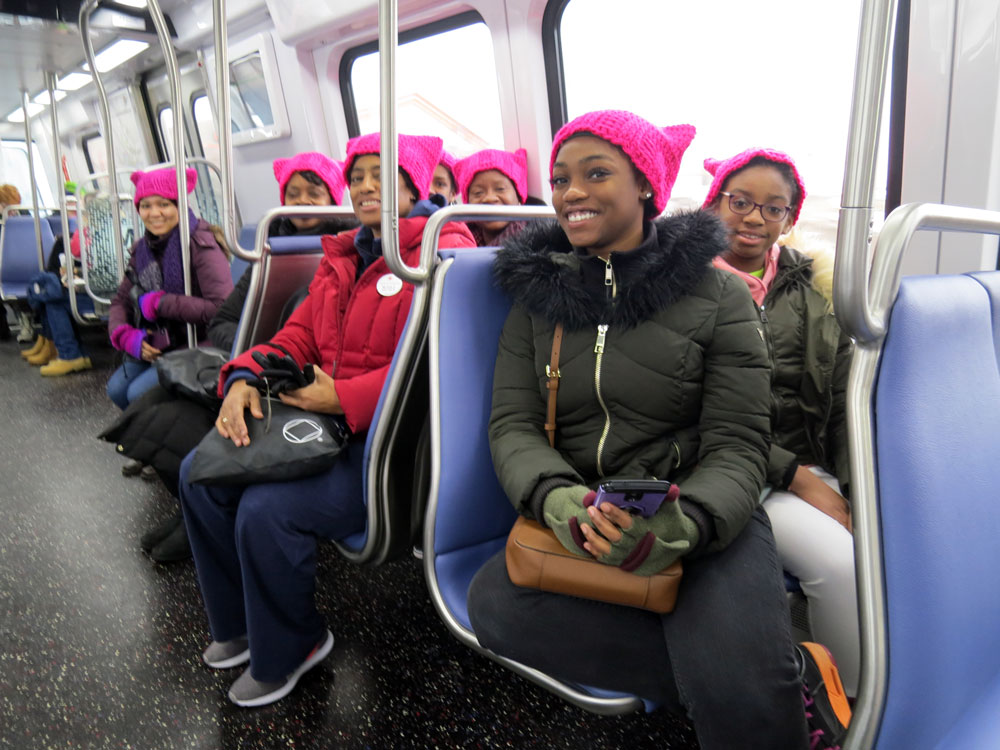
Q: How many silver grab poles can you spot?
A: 7